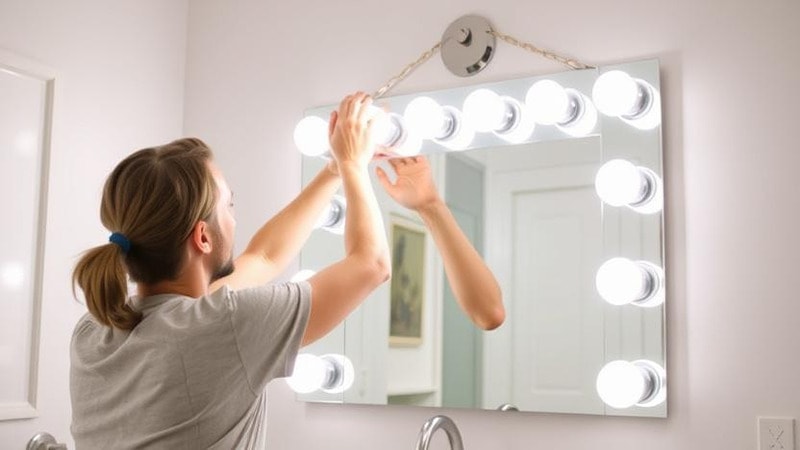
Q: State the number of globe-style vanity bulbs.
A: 12